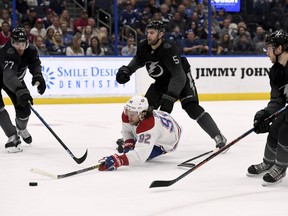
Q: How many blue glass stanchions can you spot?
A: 3